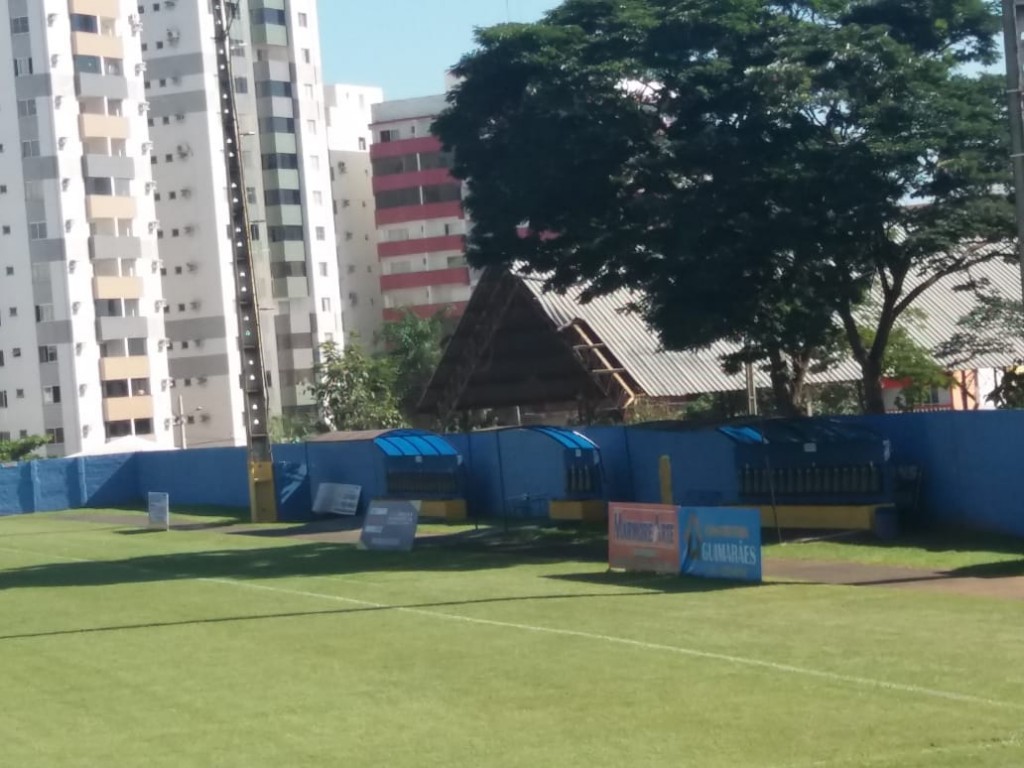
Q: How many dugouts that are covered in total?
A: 3